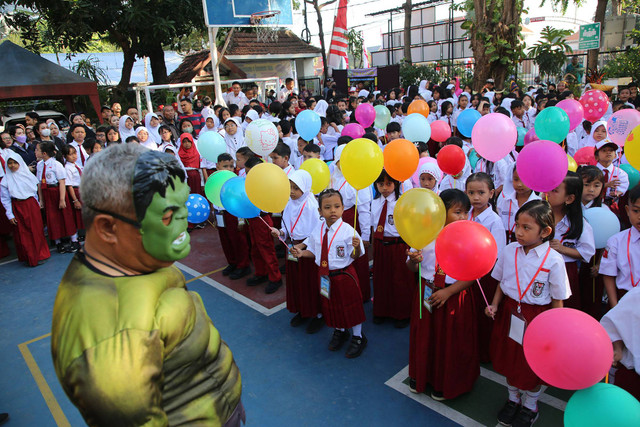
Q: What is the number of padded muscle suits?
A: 1